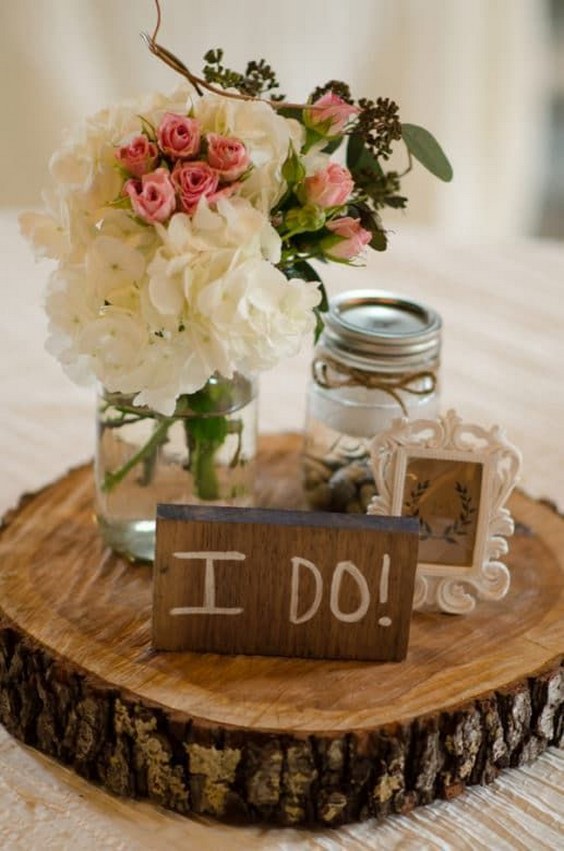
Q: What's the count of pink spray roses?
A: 8